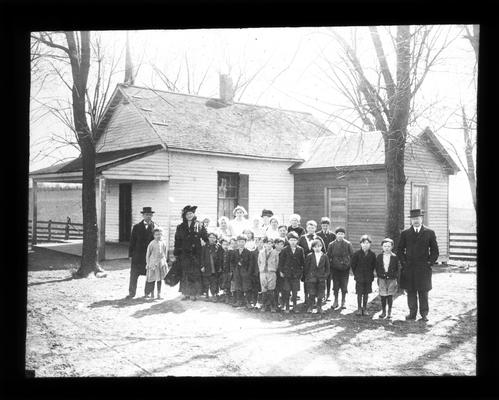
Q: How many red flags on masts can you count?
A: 0